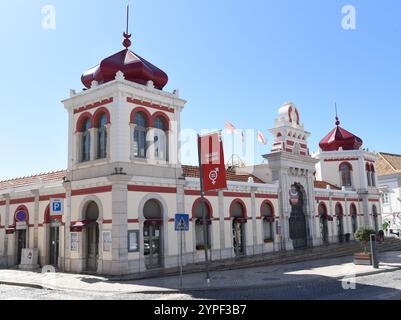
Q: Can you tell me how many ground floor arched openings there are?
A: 12